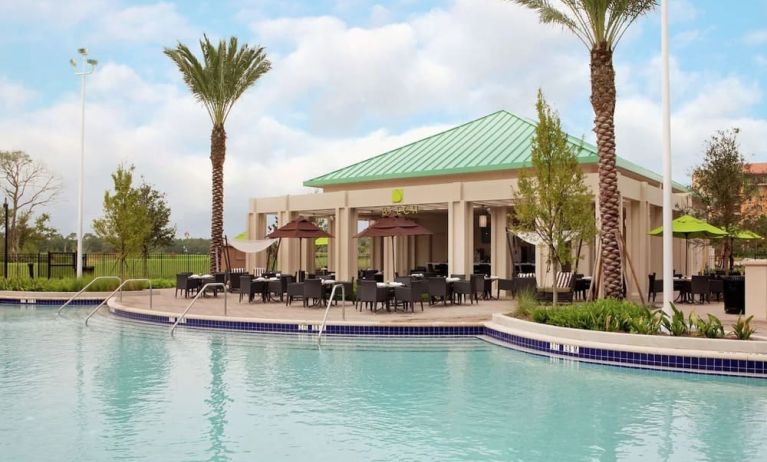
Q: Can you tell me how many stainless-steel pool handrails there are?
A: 4